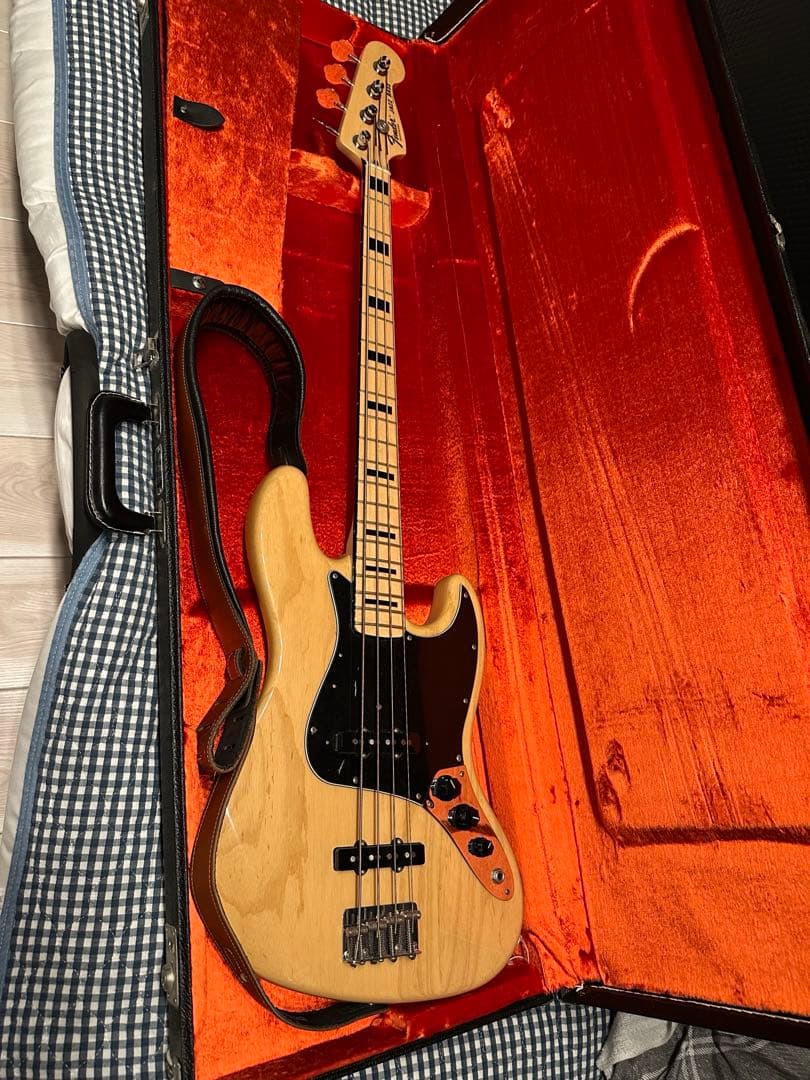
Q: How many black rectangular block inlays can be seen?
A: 9